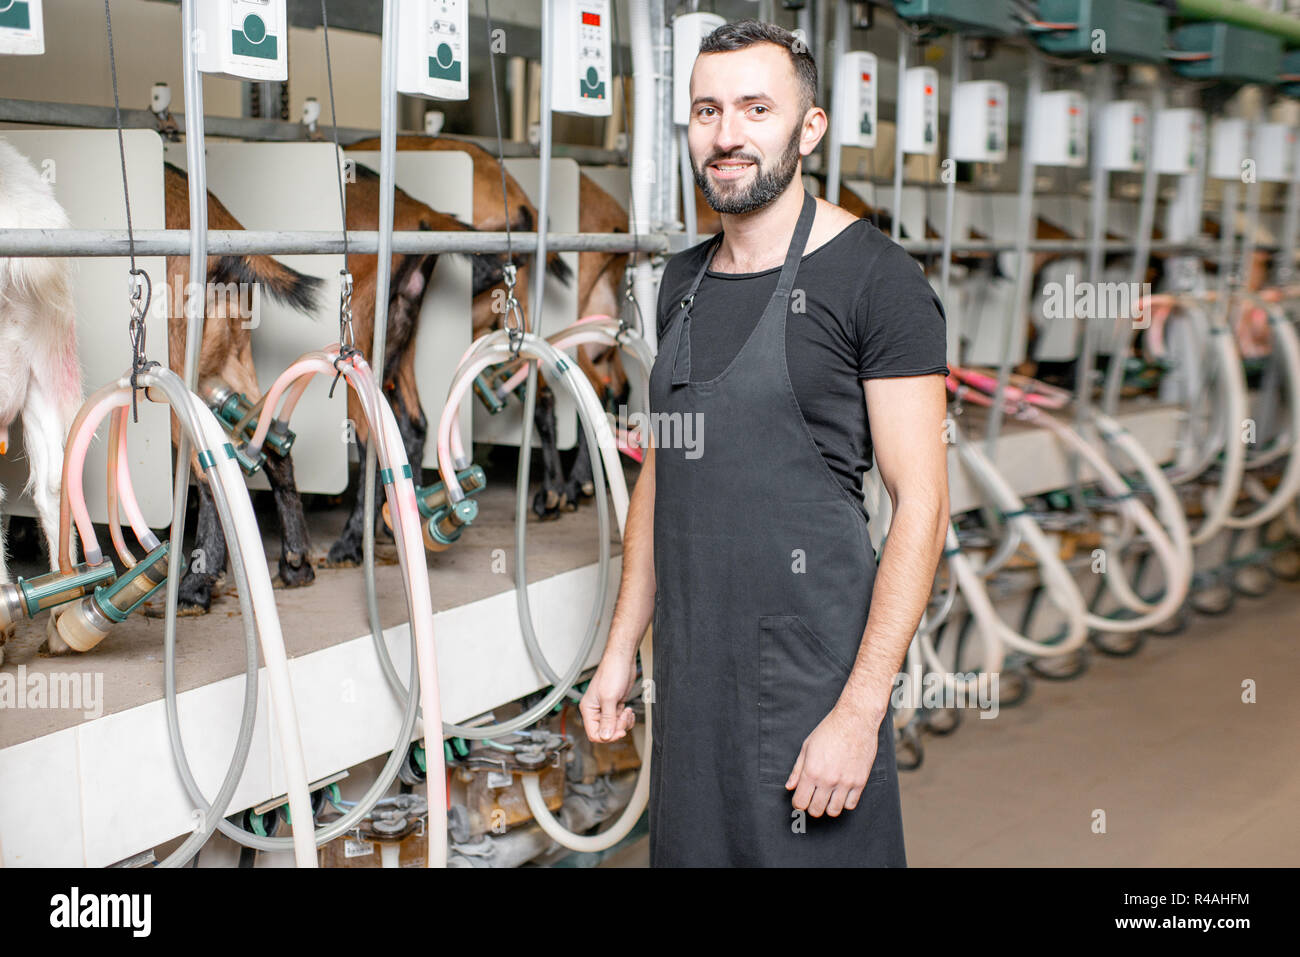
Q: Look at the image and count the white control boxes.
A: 13